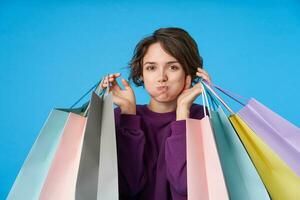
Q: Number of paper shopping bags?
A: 7